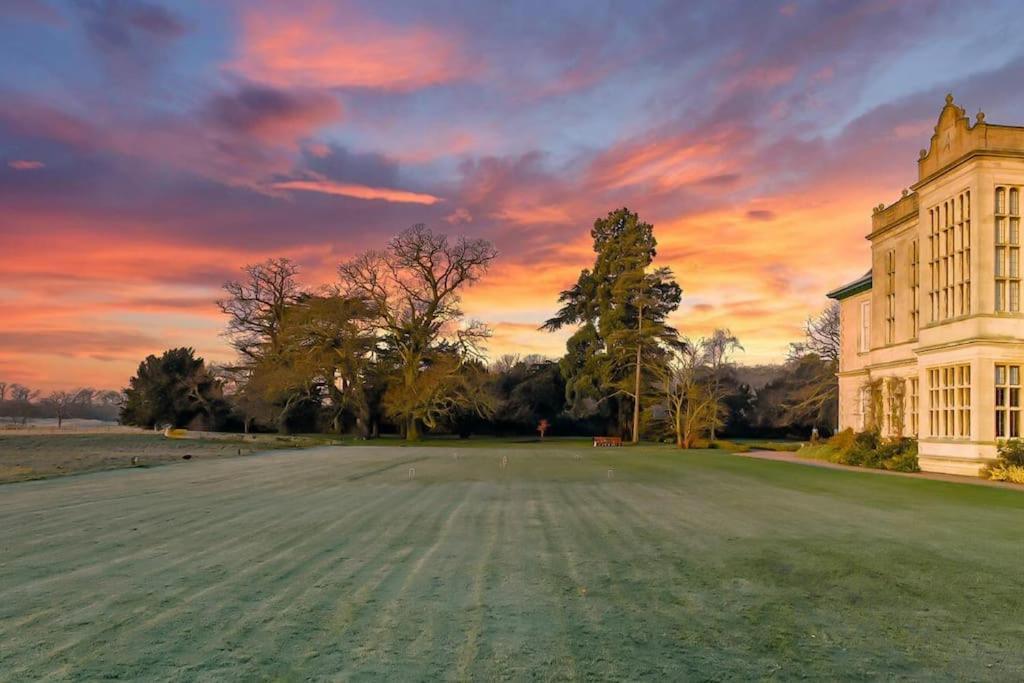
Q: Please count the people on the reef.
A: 0